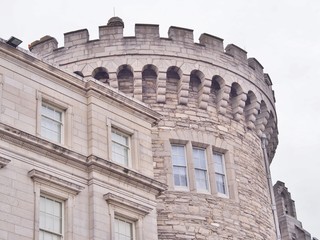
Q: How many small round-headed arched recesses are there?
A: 11